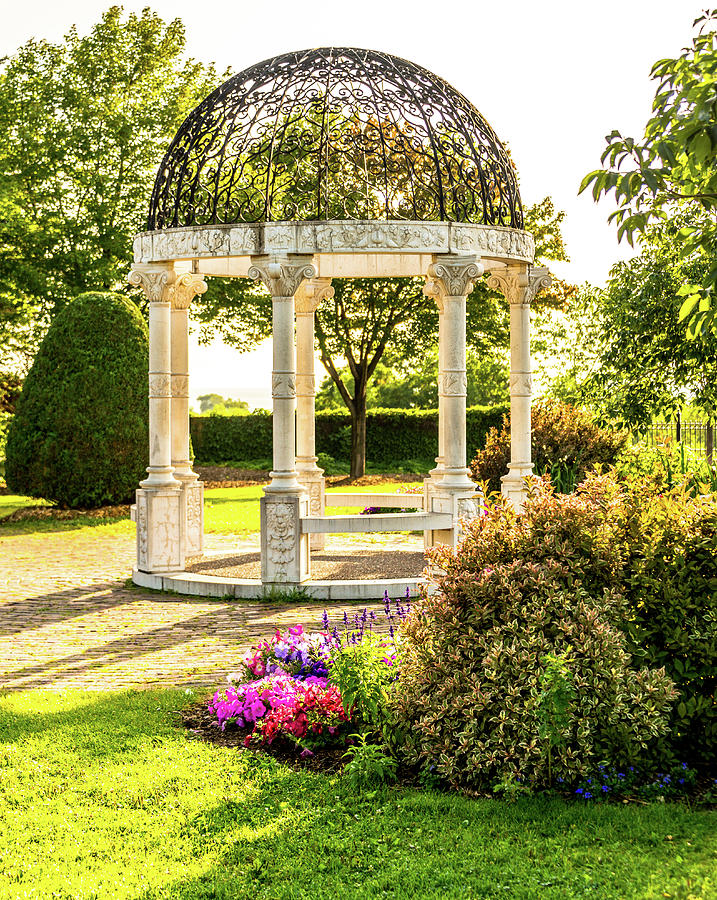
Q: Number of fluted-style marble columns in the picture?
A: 7